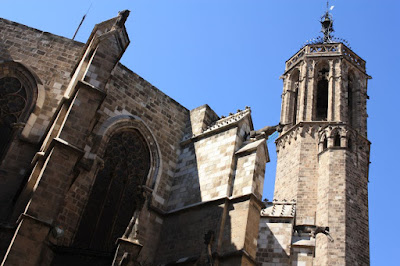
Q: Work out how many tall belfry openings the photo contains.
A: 3